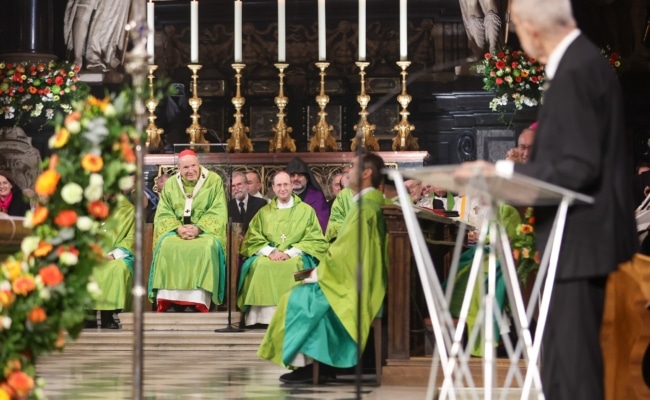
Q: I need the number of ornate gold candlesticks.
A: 7